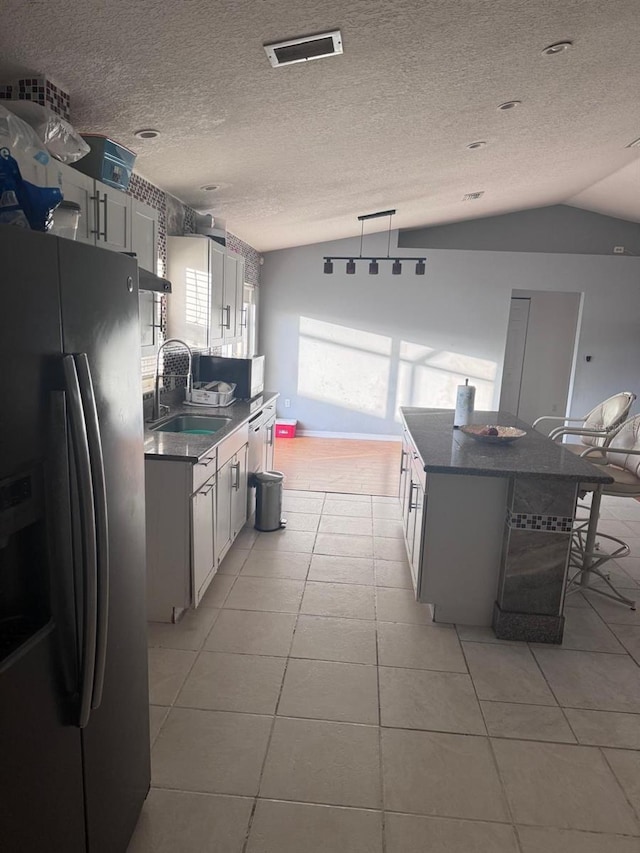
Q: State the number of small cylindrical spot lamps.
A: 5